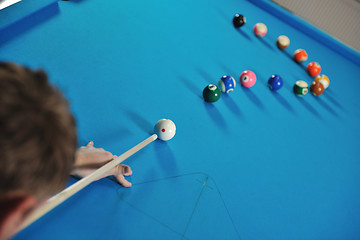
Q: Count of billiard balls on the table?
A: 13